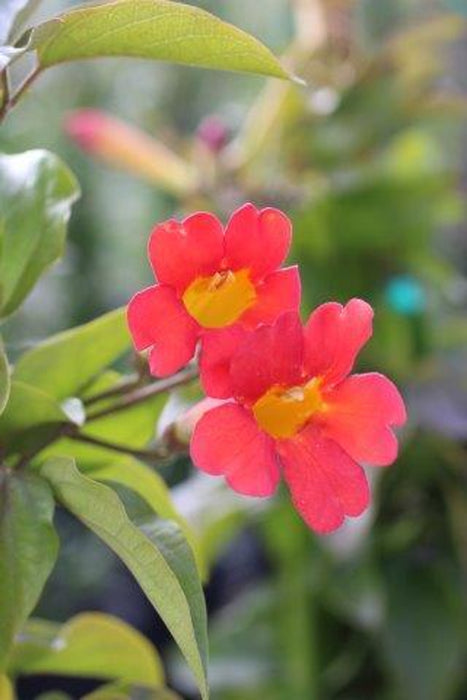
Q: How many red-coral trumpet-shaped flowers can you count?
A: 2